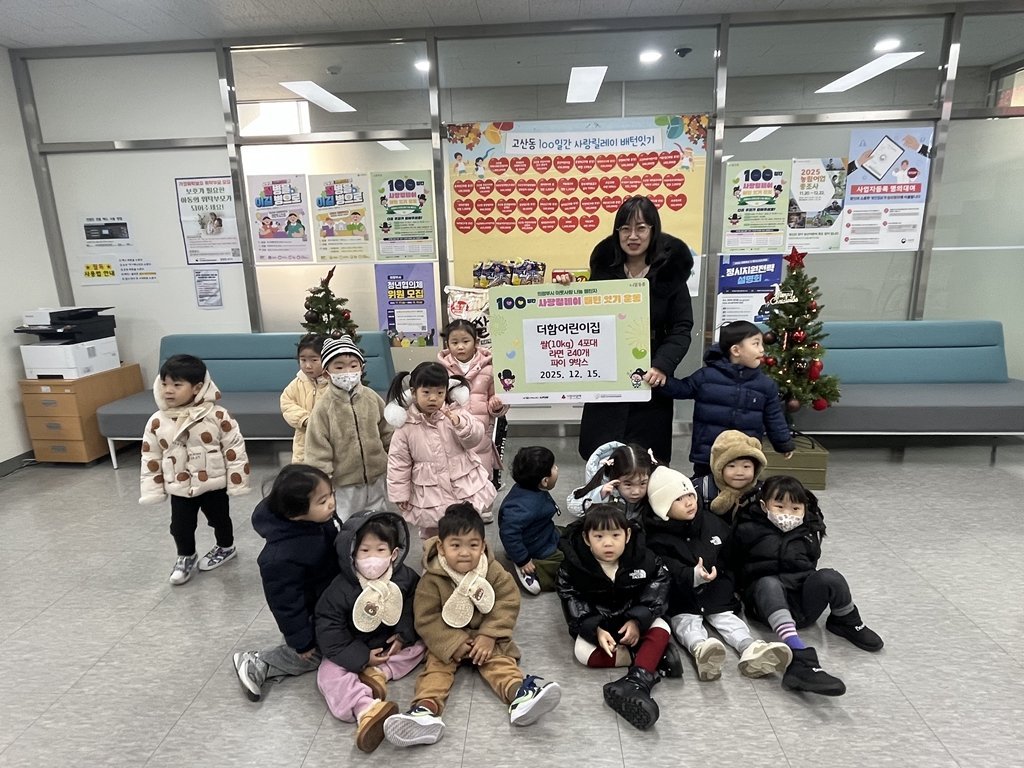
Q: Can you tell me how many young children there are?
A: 15